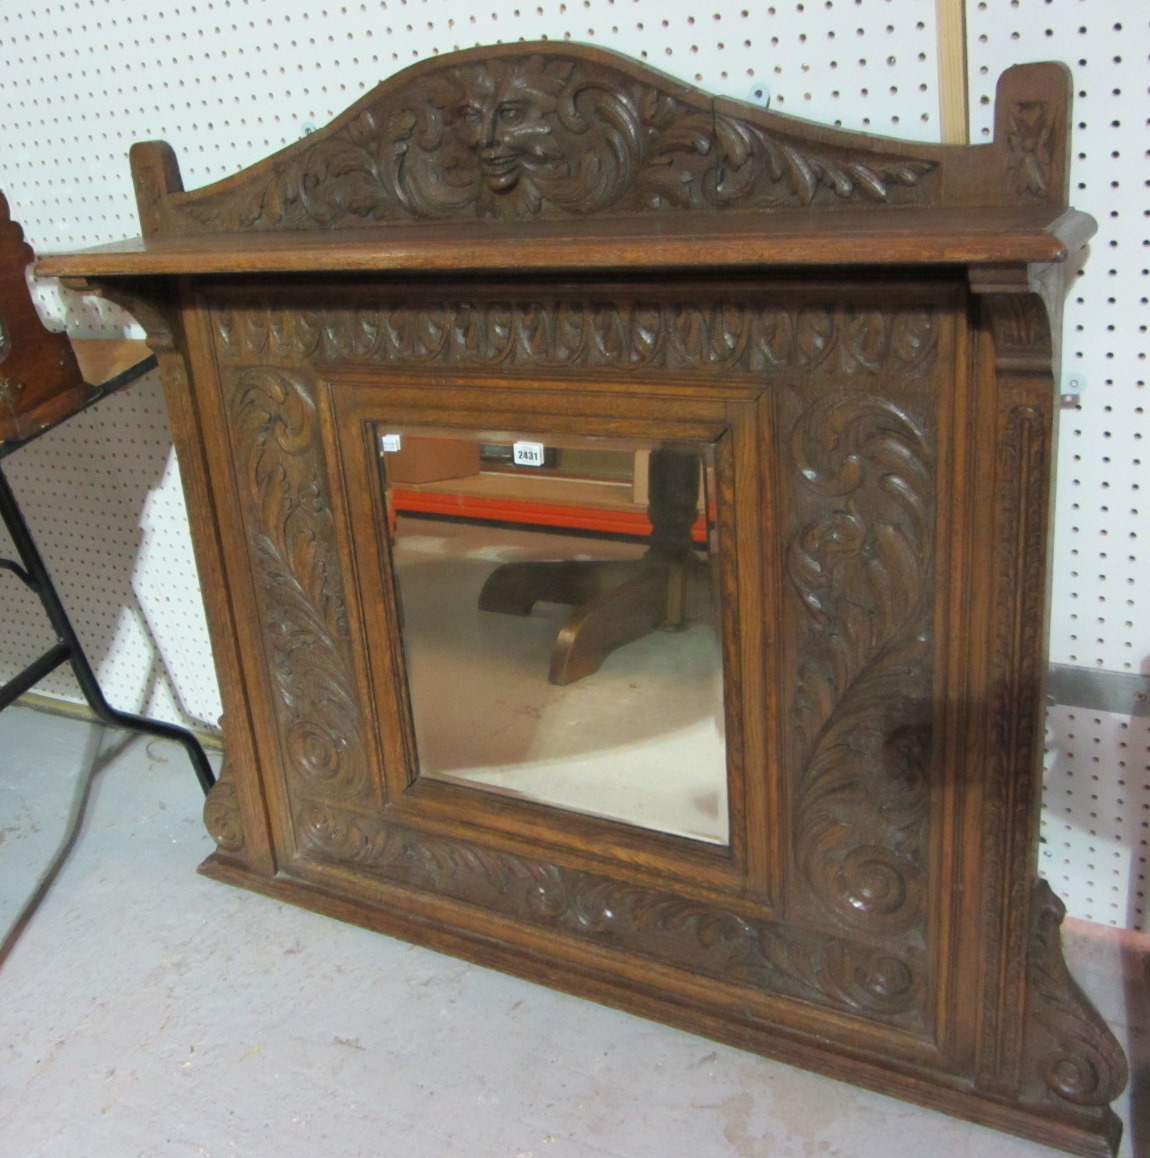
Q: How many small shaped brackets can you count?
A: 2